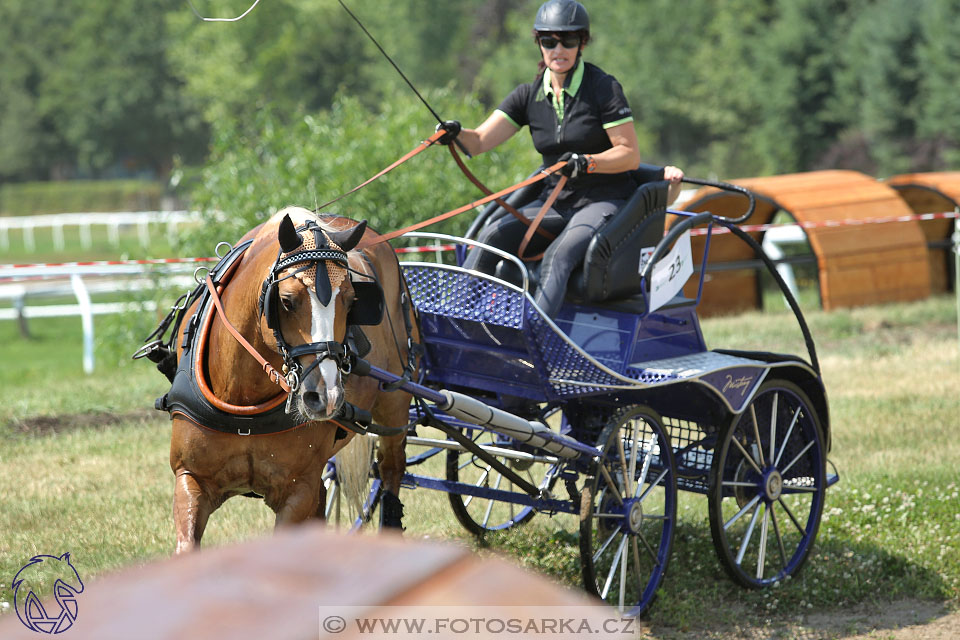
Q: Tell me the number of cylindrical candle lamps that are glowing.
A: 0